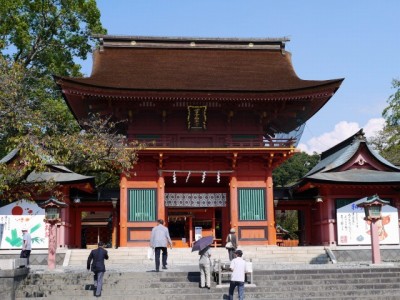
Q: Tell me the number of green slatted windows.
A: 2